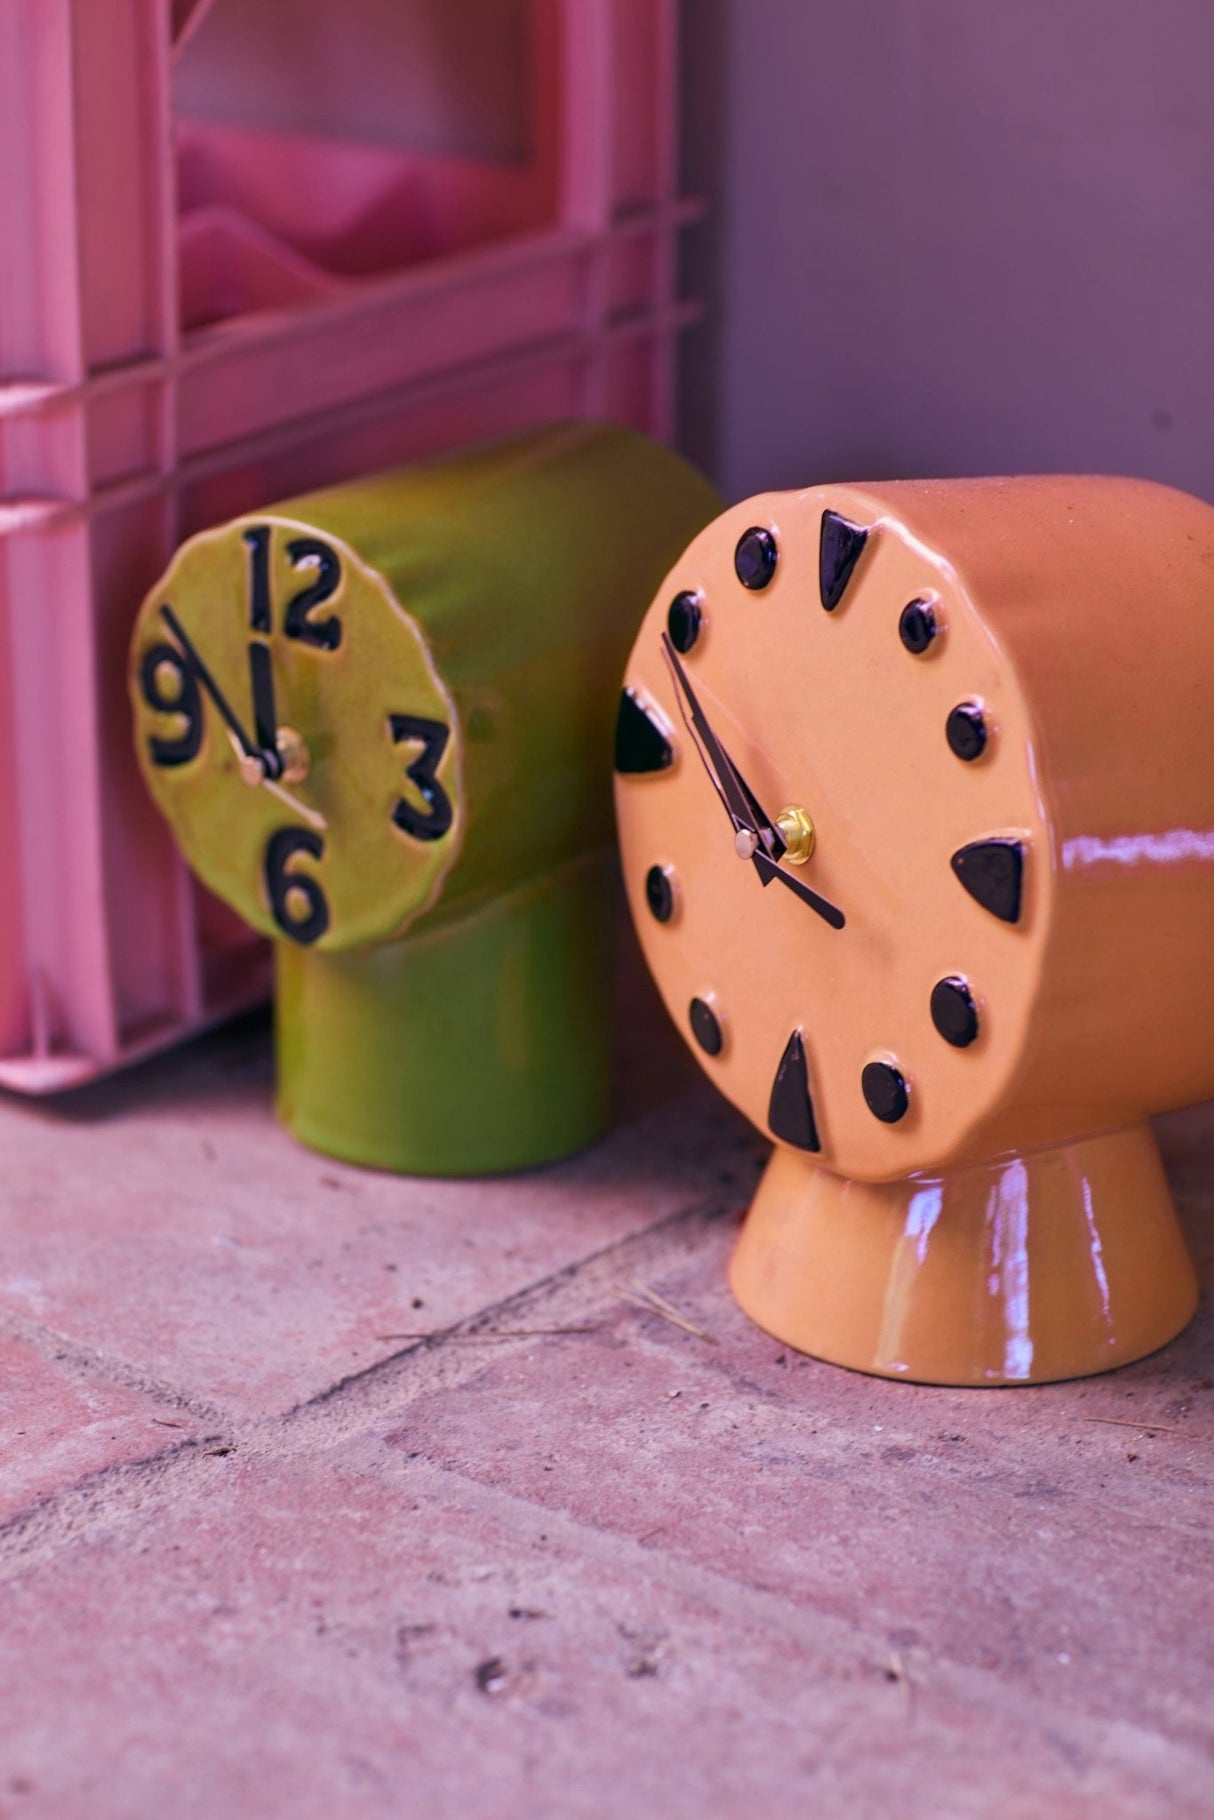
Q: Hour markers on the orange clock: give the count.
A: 12